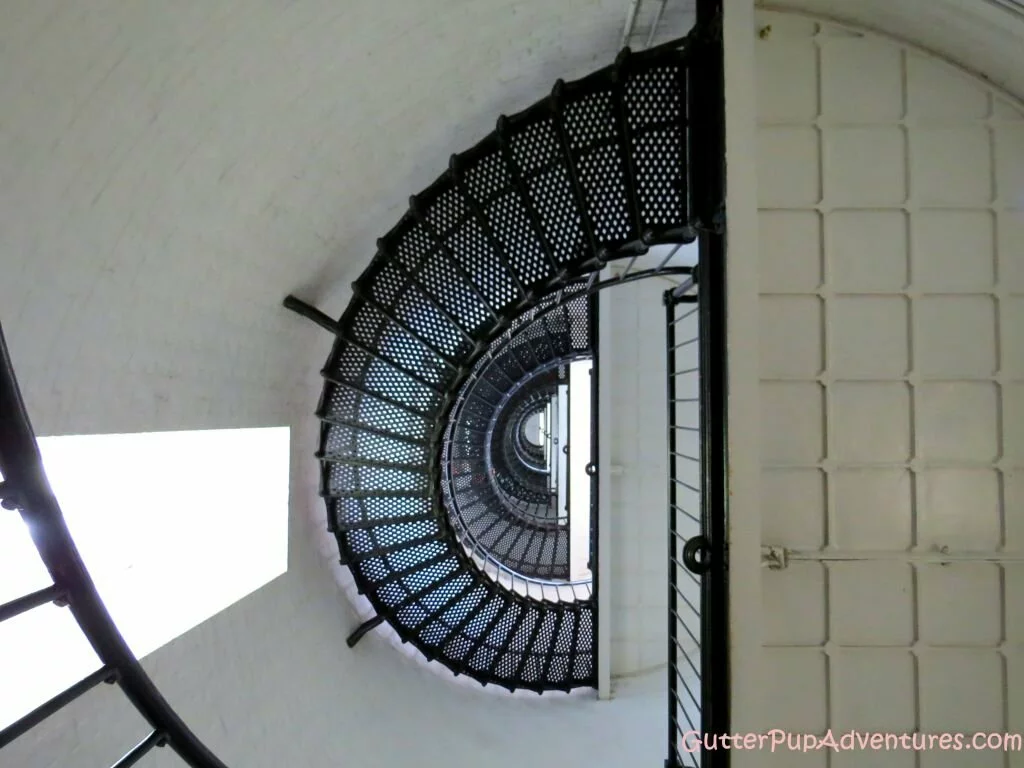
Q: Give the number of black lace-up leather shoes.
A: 0